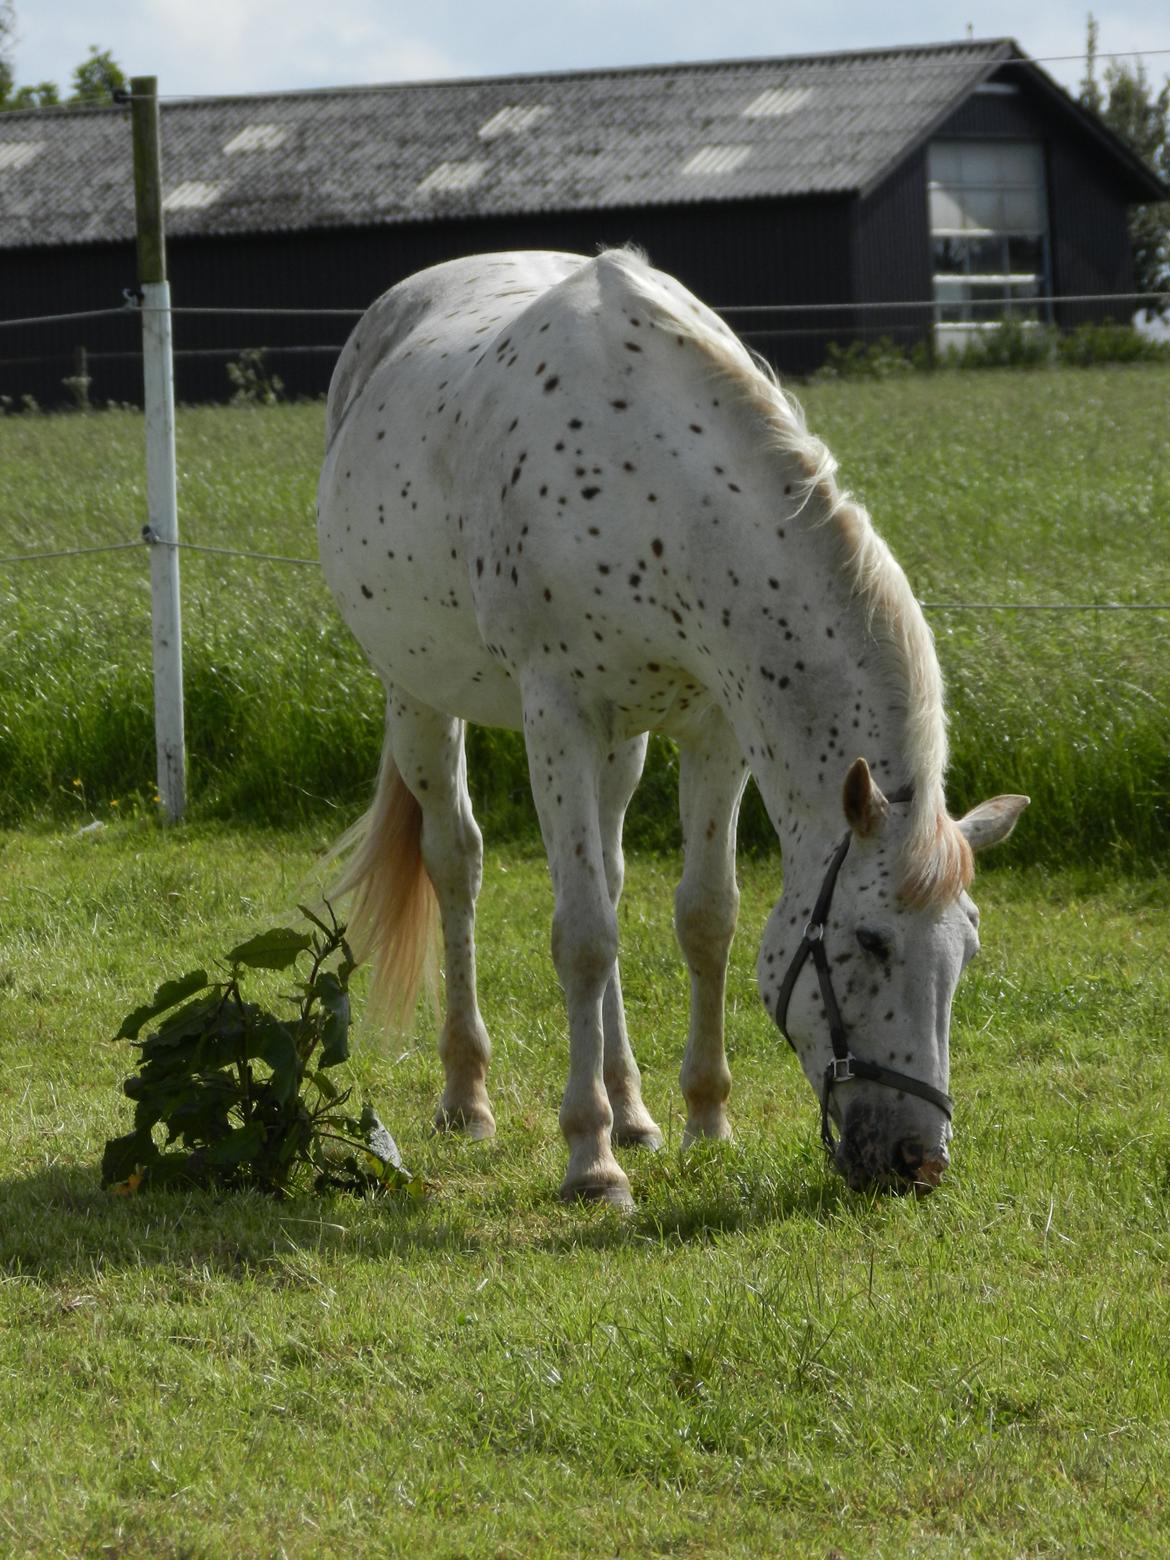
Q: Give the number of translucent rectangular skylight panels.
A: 7